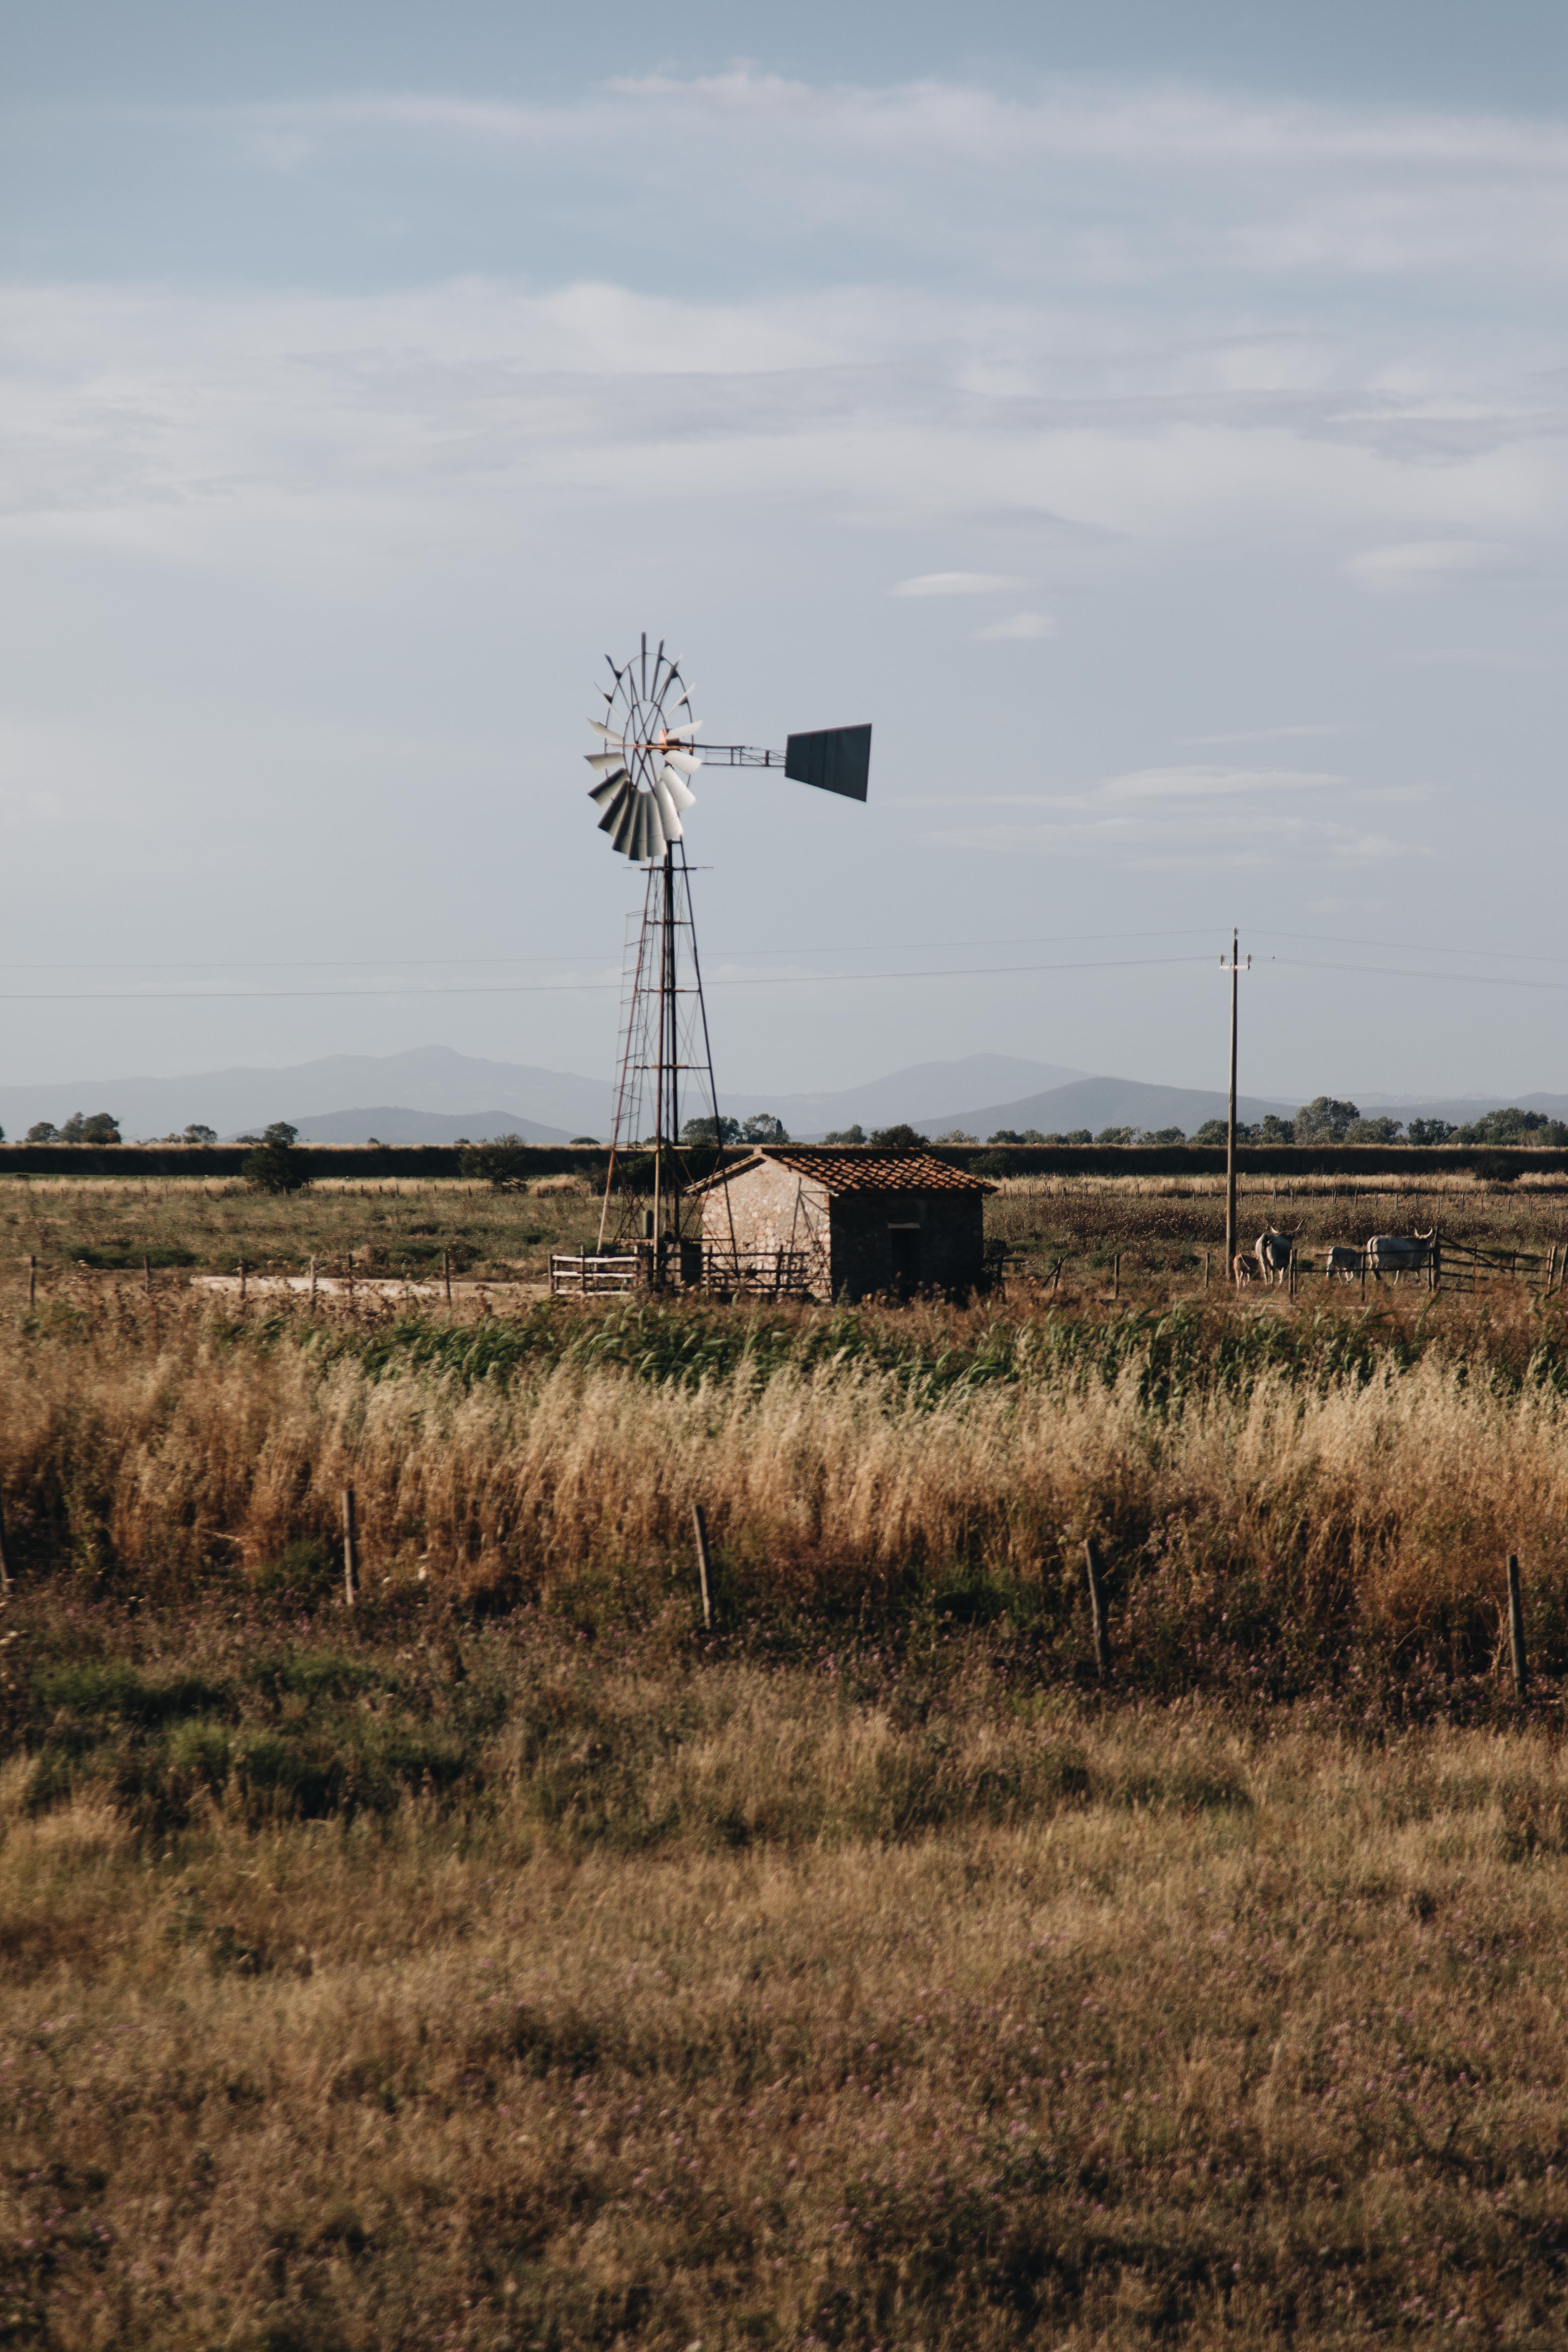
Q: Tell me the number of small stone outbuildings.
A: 1